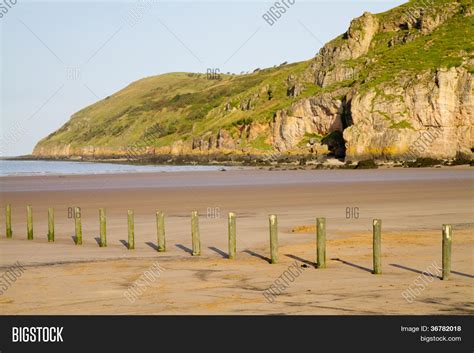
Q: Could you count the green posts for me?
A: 13